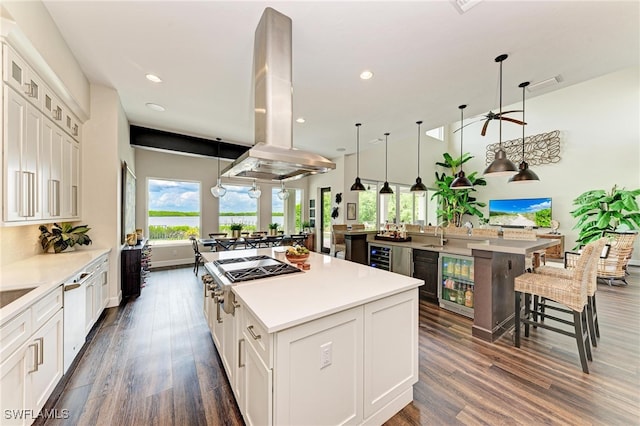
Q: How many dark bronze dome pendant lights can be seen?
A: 6